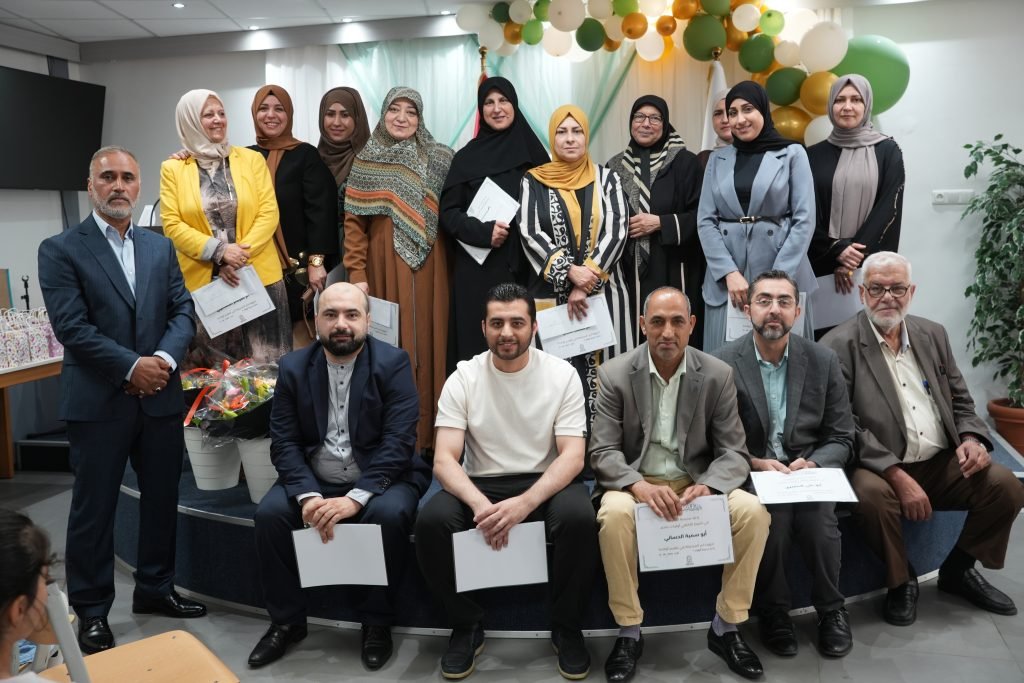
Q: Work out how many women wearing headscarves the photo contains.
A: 10